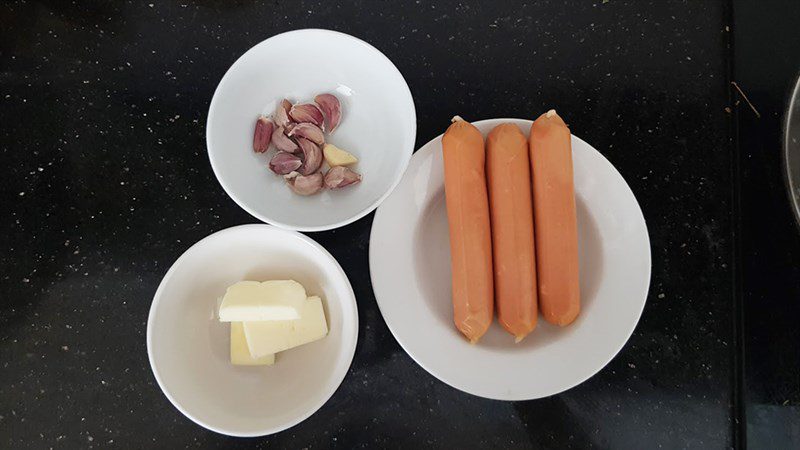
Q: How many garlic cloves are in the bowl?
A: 11